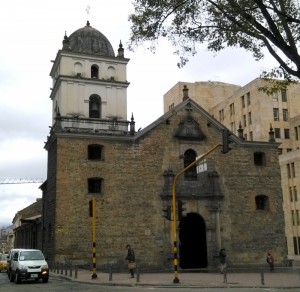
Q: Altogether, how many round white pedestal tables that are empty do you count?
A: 0